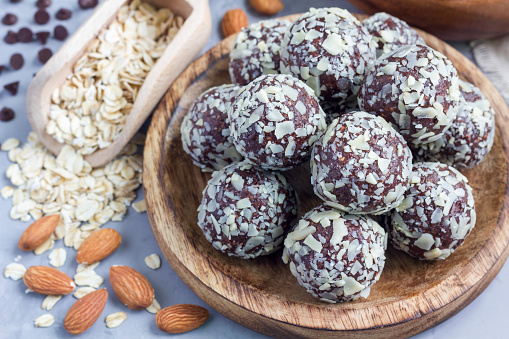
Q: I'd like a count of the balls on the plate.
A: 11